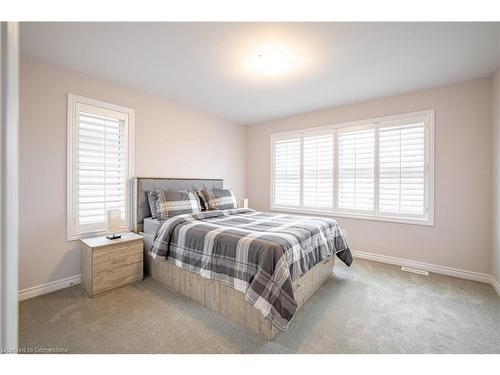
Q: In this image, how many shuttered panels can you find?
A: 5